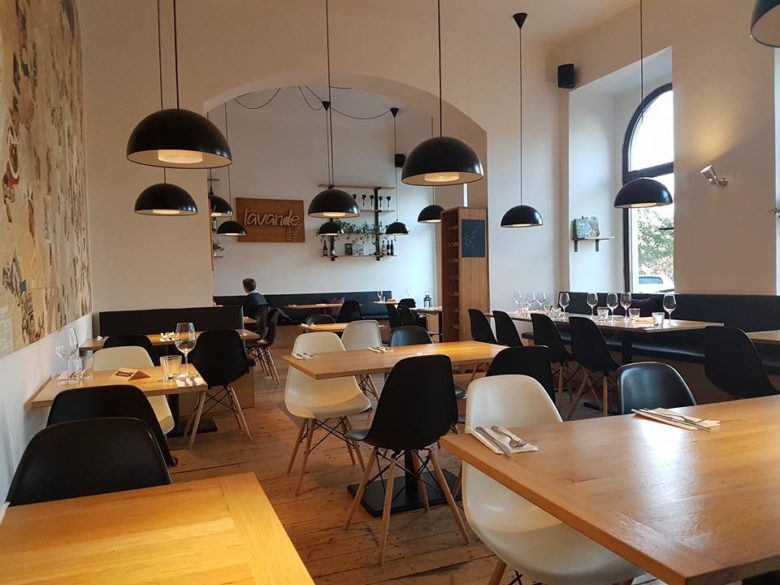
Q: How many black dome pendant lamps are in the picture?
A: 12